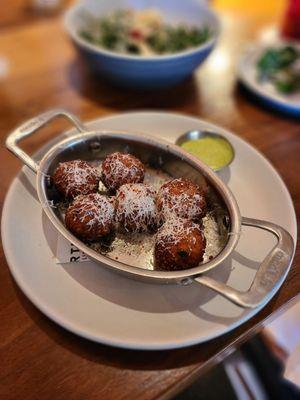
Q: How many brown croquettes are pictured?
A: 6